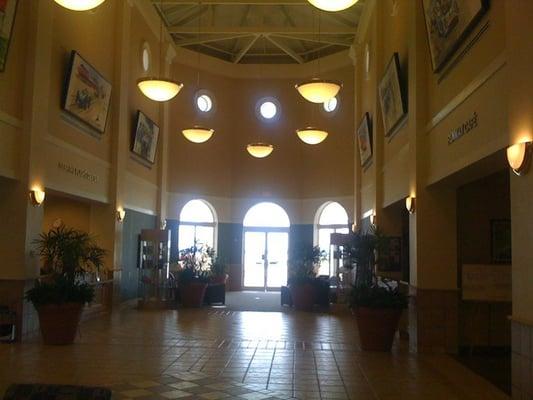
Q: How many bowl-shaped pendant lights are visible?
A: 7